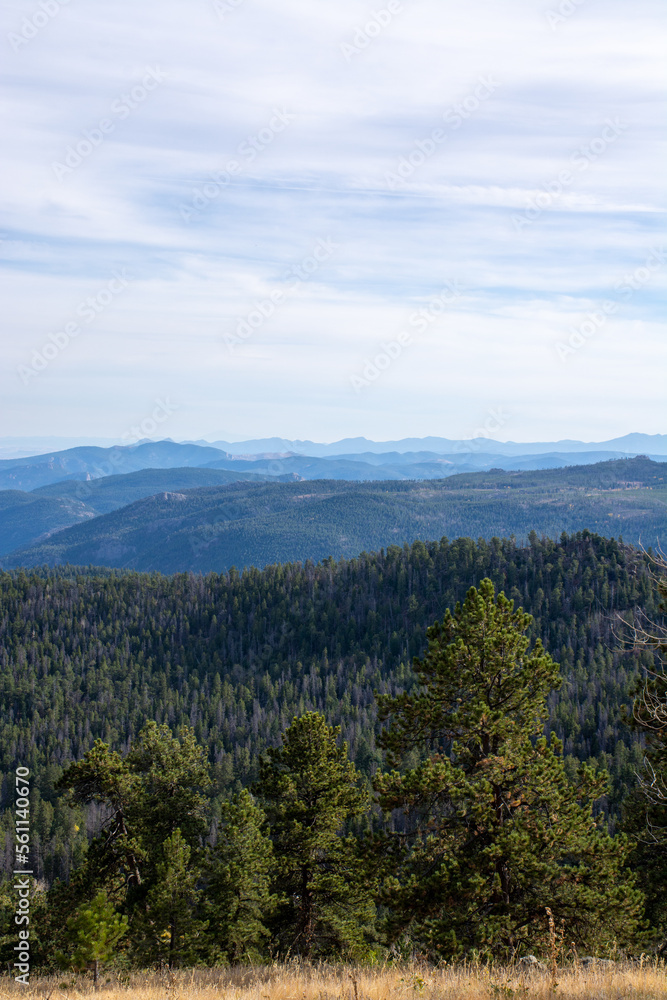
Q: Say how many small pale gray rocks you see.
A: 2